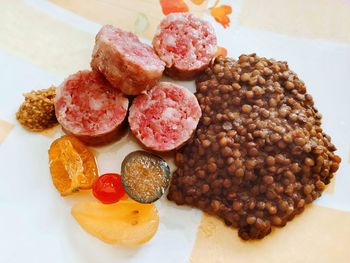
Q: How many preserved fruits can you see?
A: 4